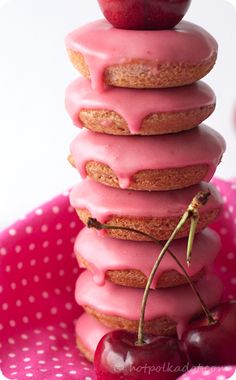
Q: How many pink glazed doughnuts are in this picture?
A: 7